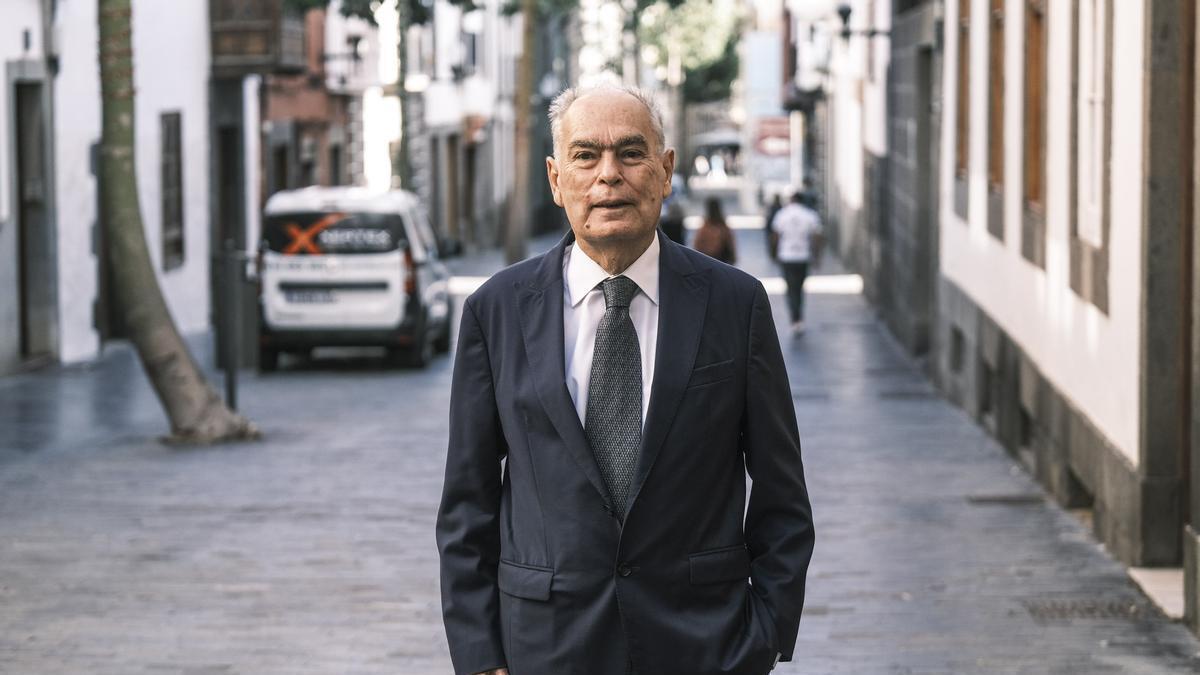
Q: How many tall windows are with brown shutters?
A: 3